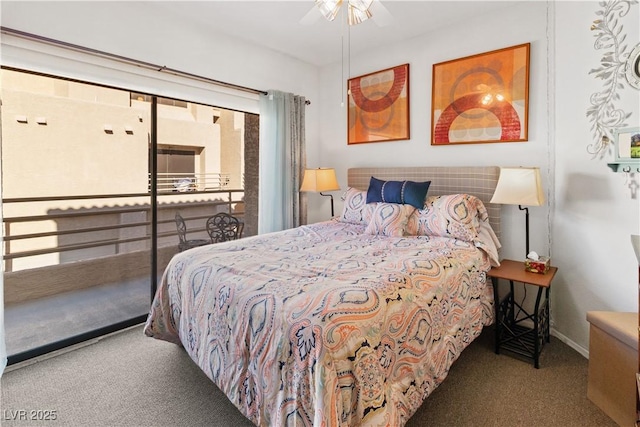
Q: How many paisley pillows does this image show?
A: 3